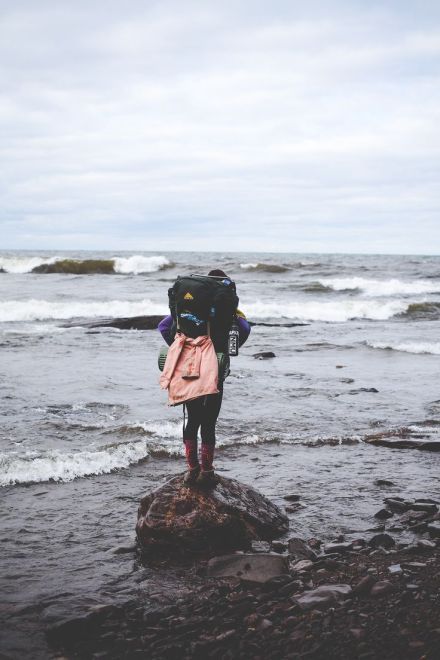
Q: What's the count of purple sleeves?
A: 2